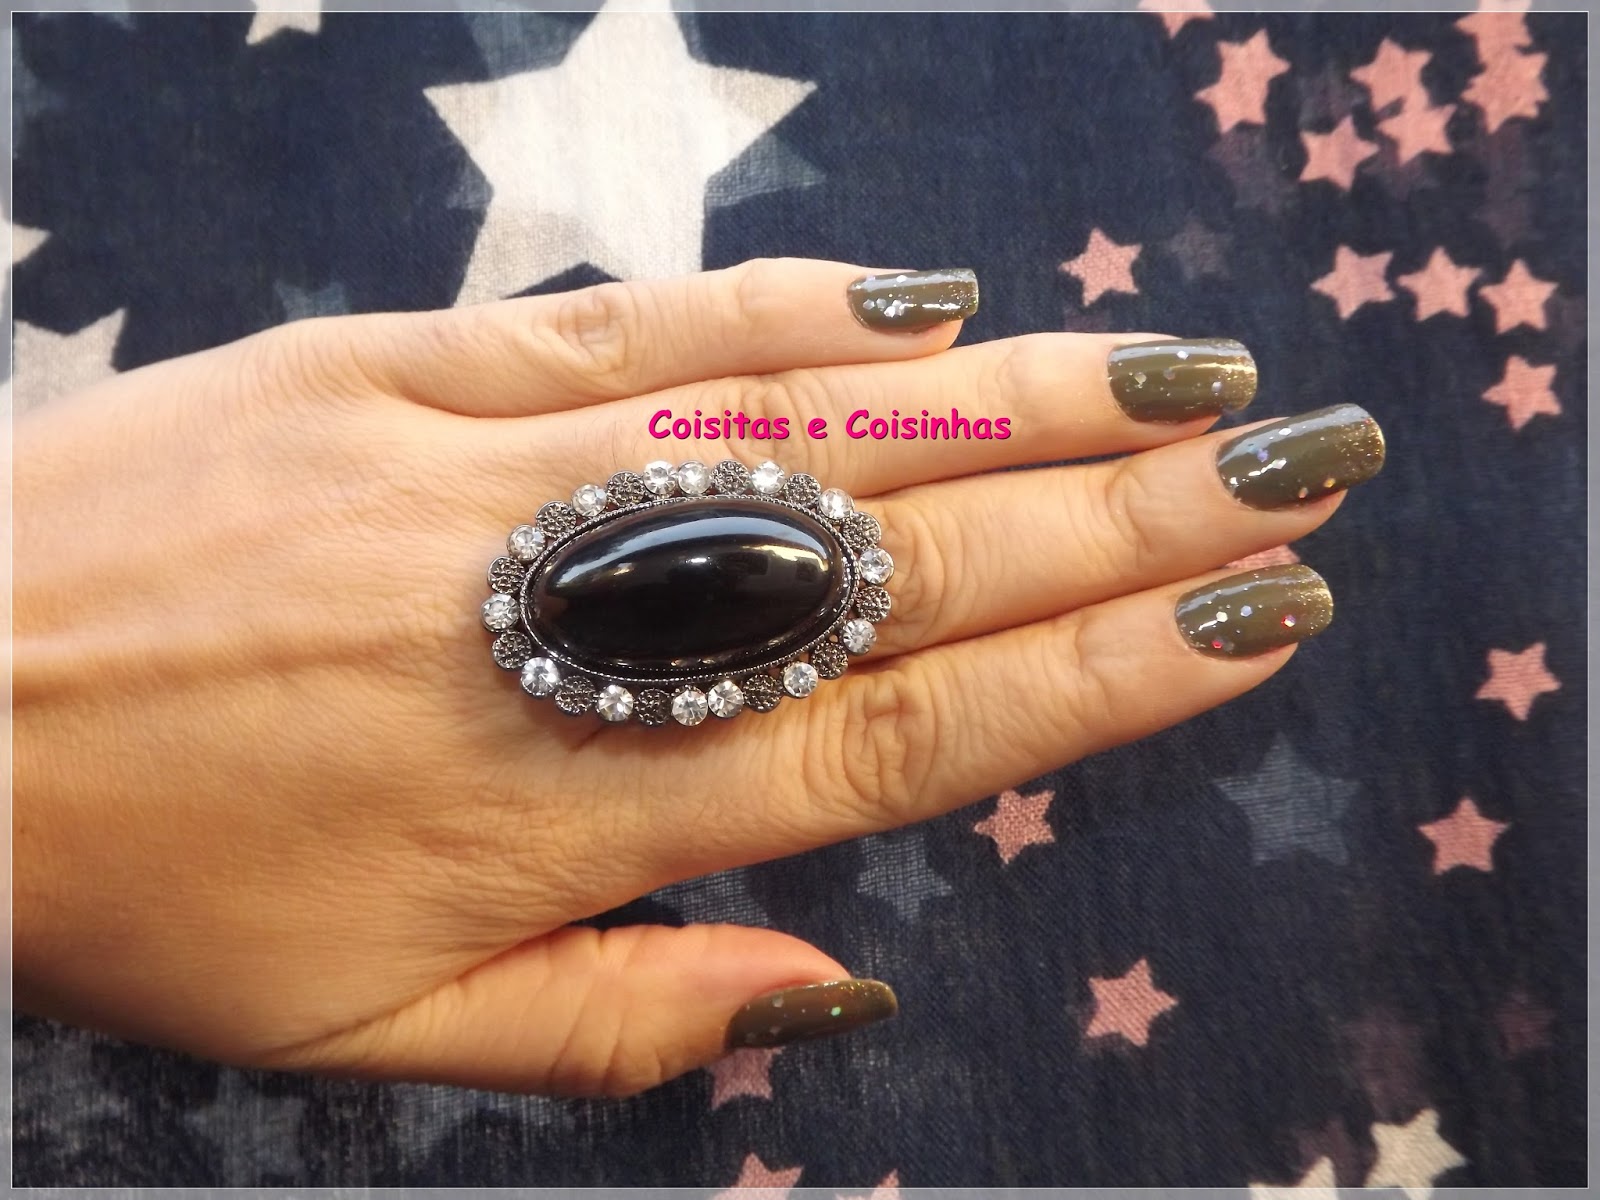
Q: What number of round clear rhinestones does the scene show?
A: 14